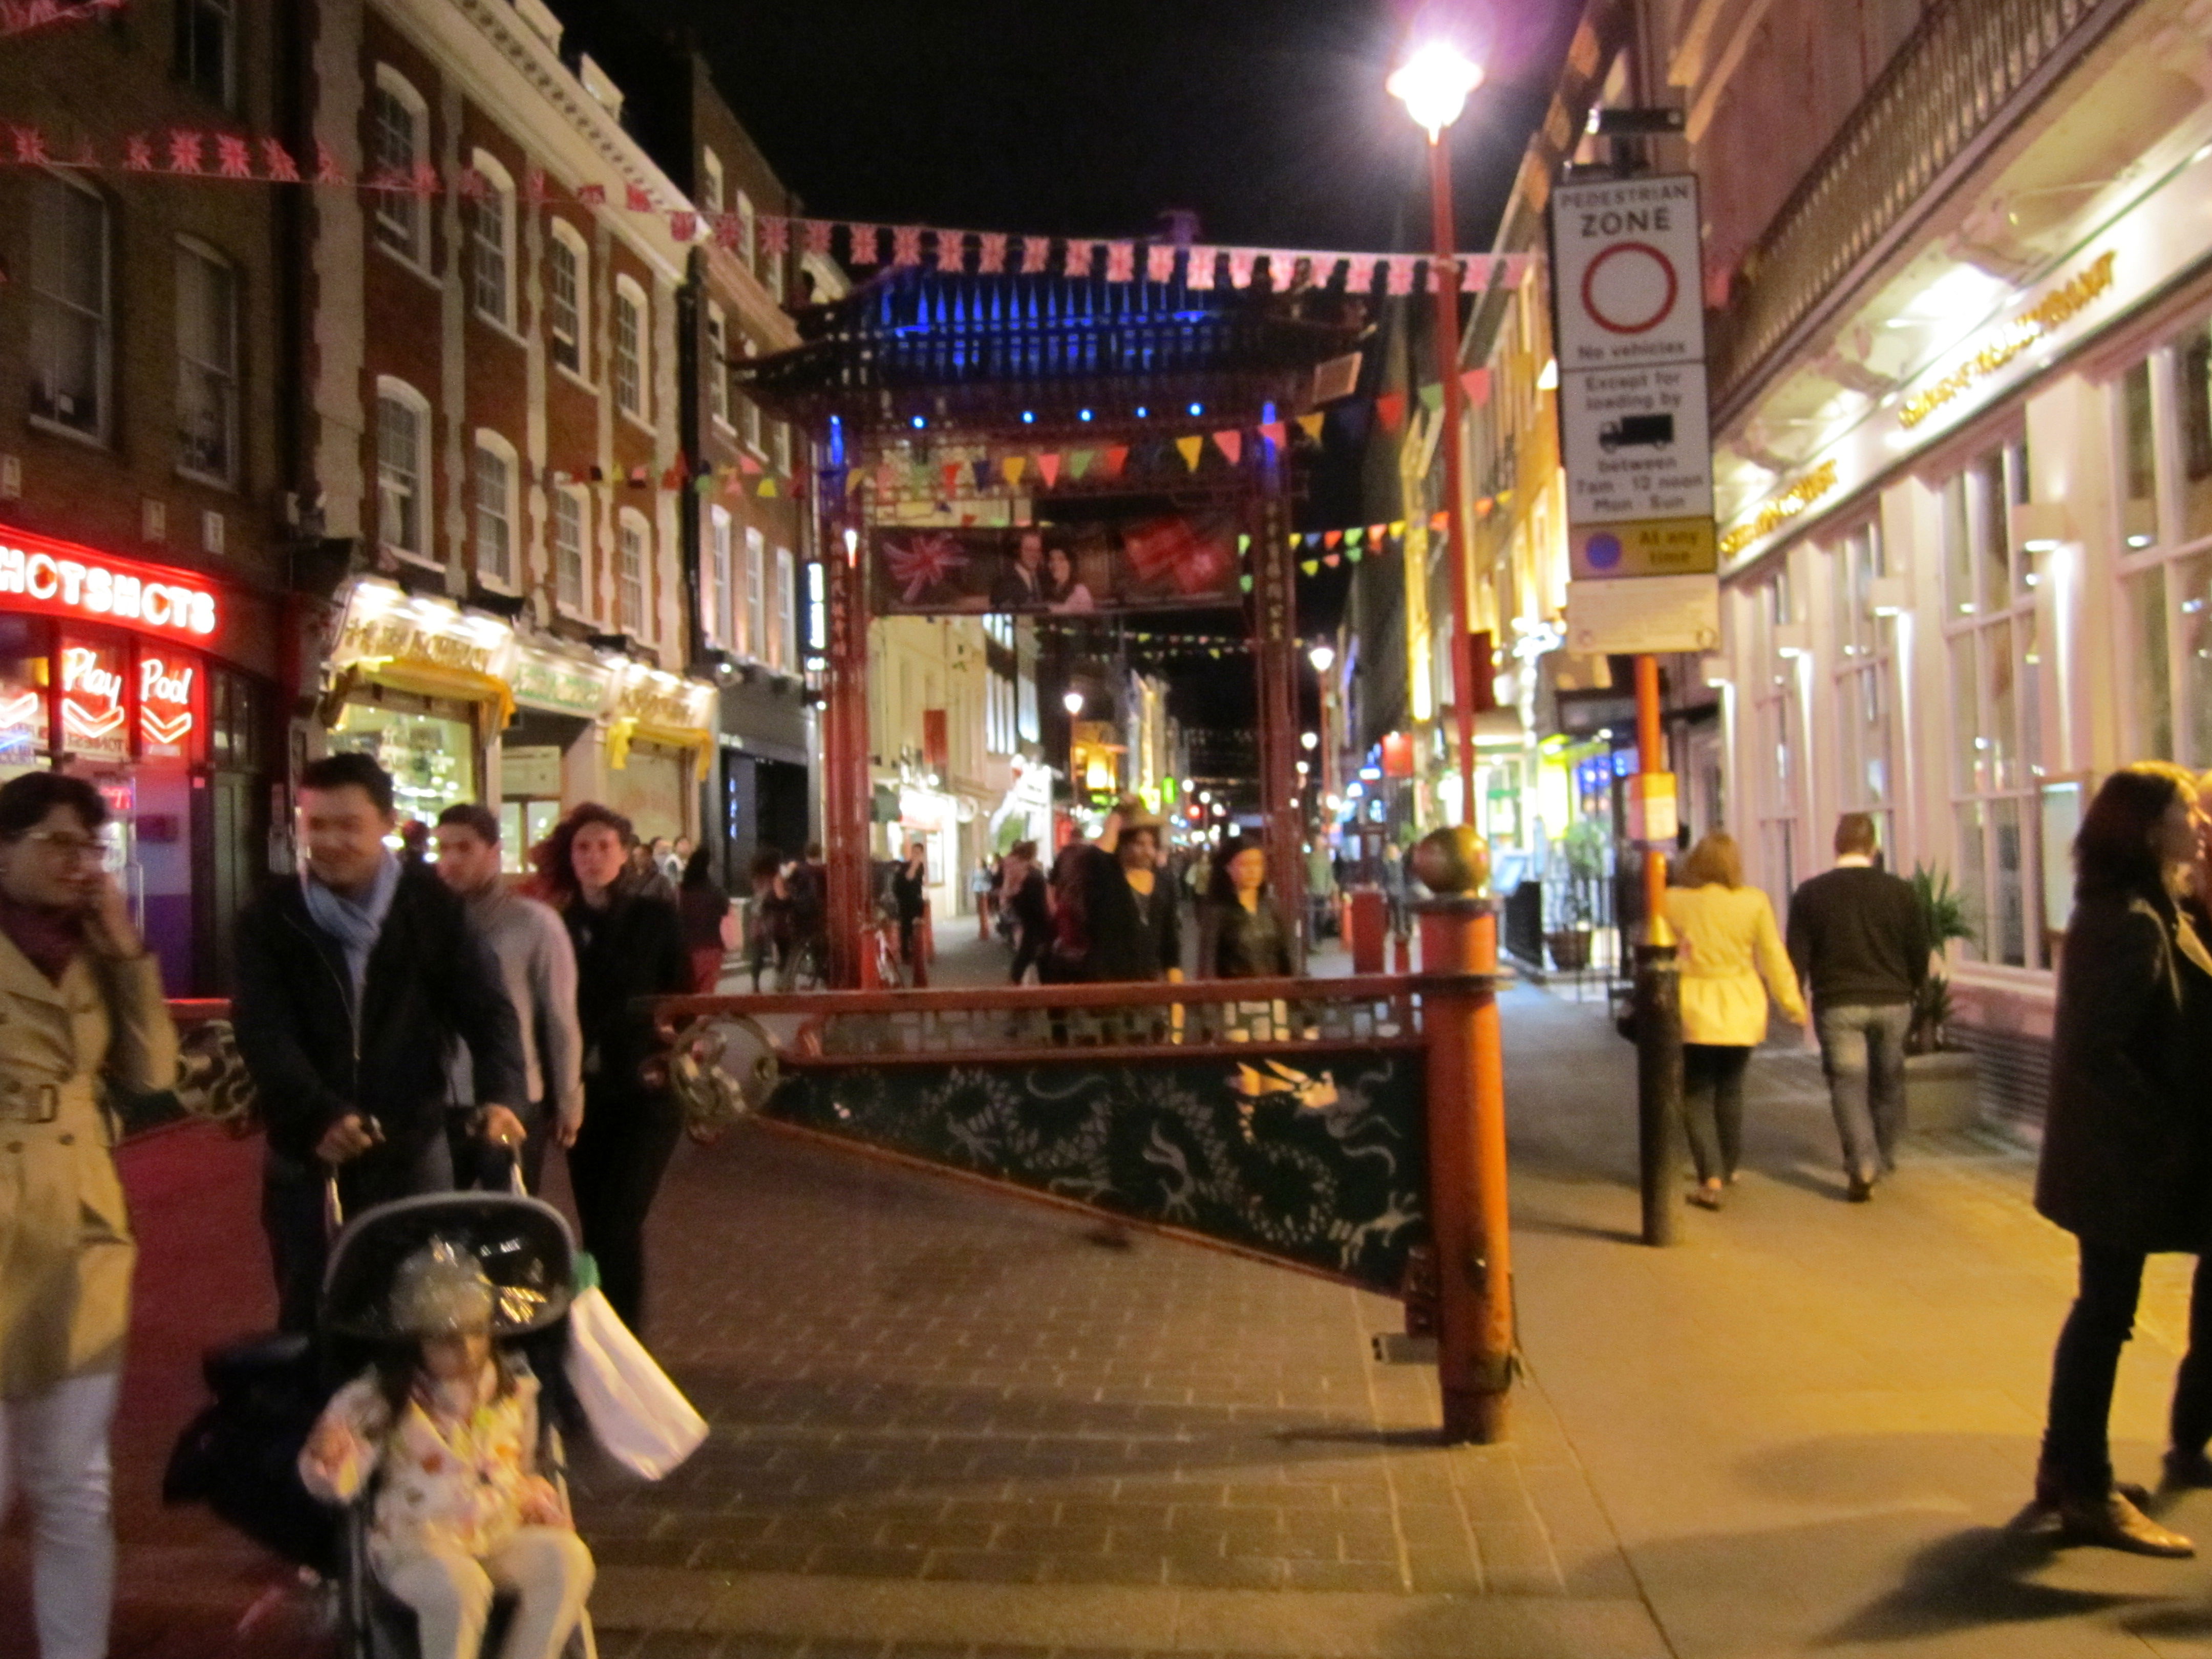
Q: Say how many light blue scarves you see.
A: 1